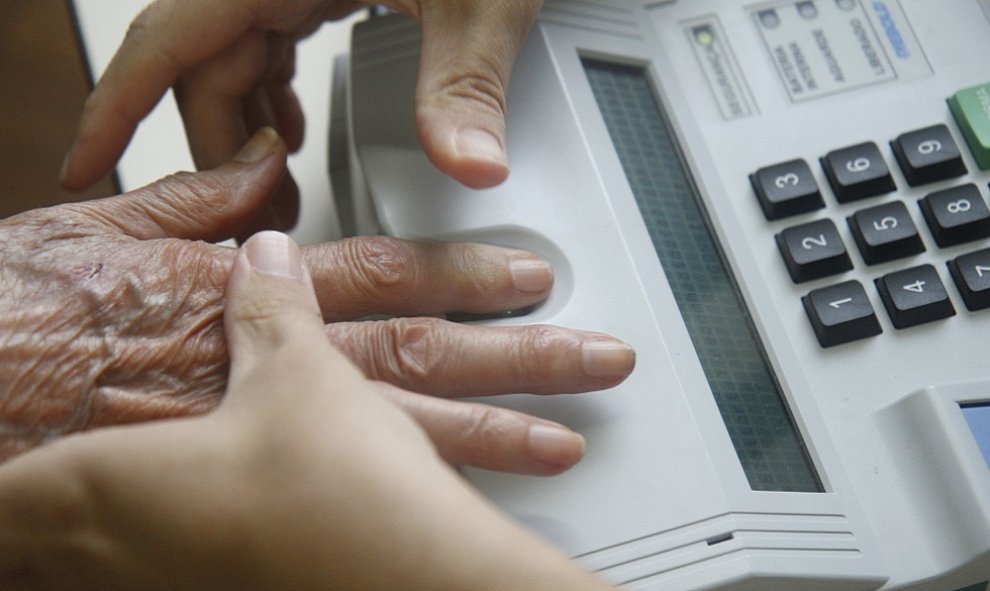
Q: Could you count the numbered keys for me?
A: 9